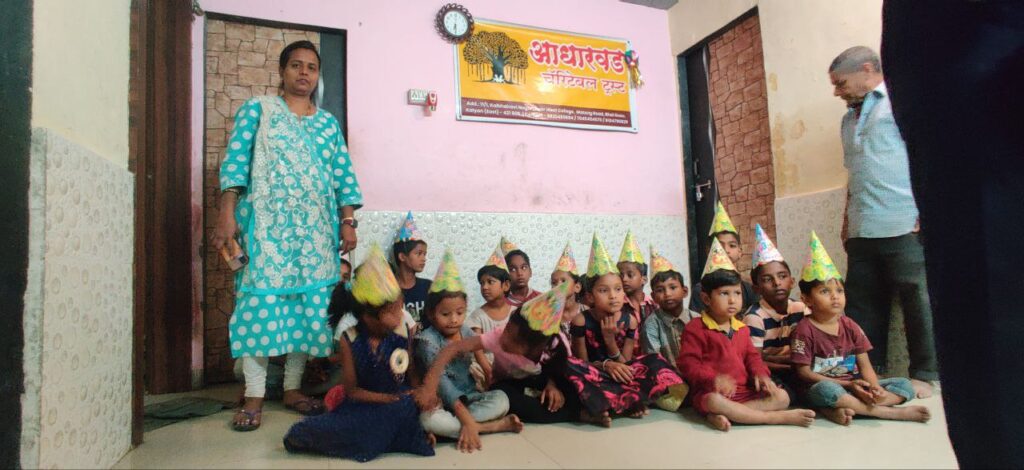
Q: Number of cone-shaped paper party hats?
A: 14